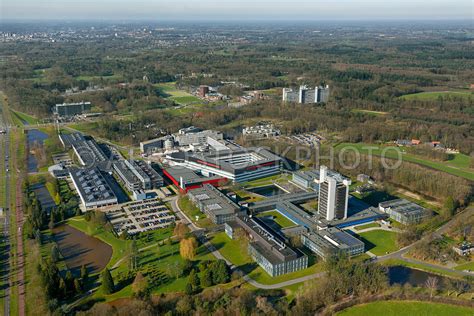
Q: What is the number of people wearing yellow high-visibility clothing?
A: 0